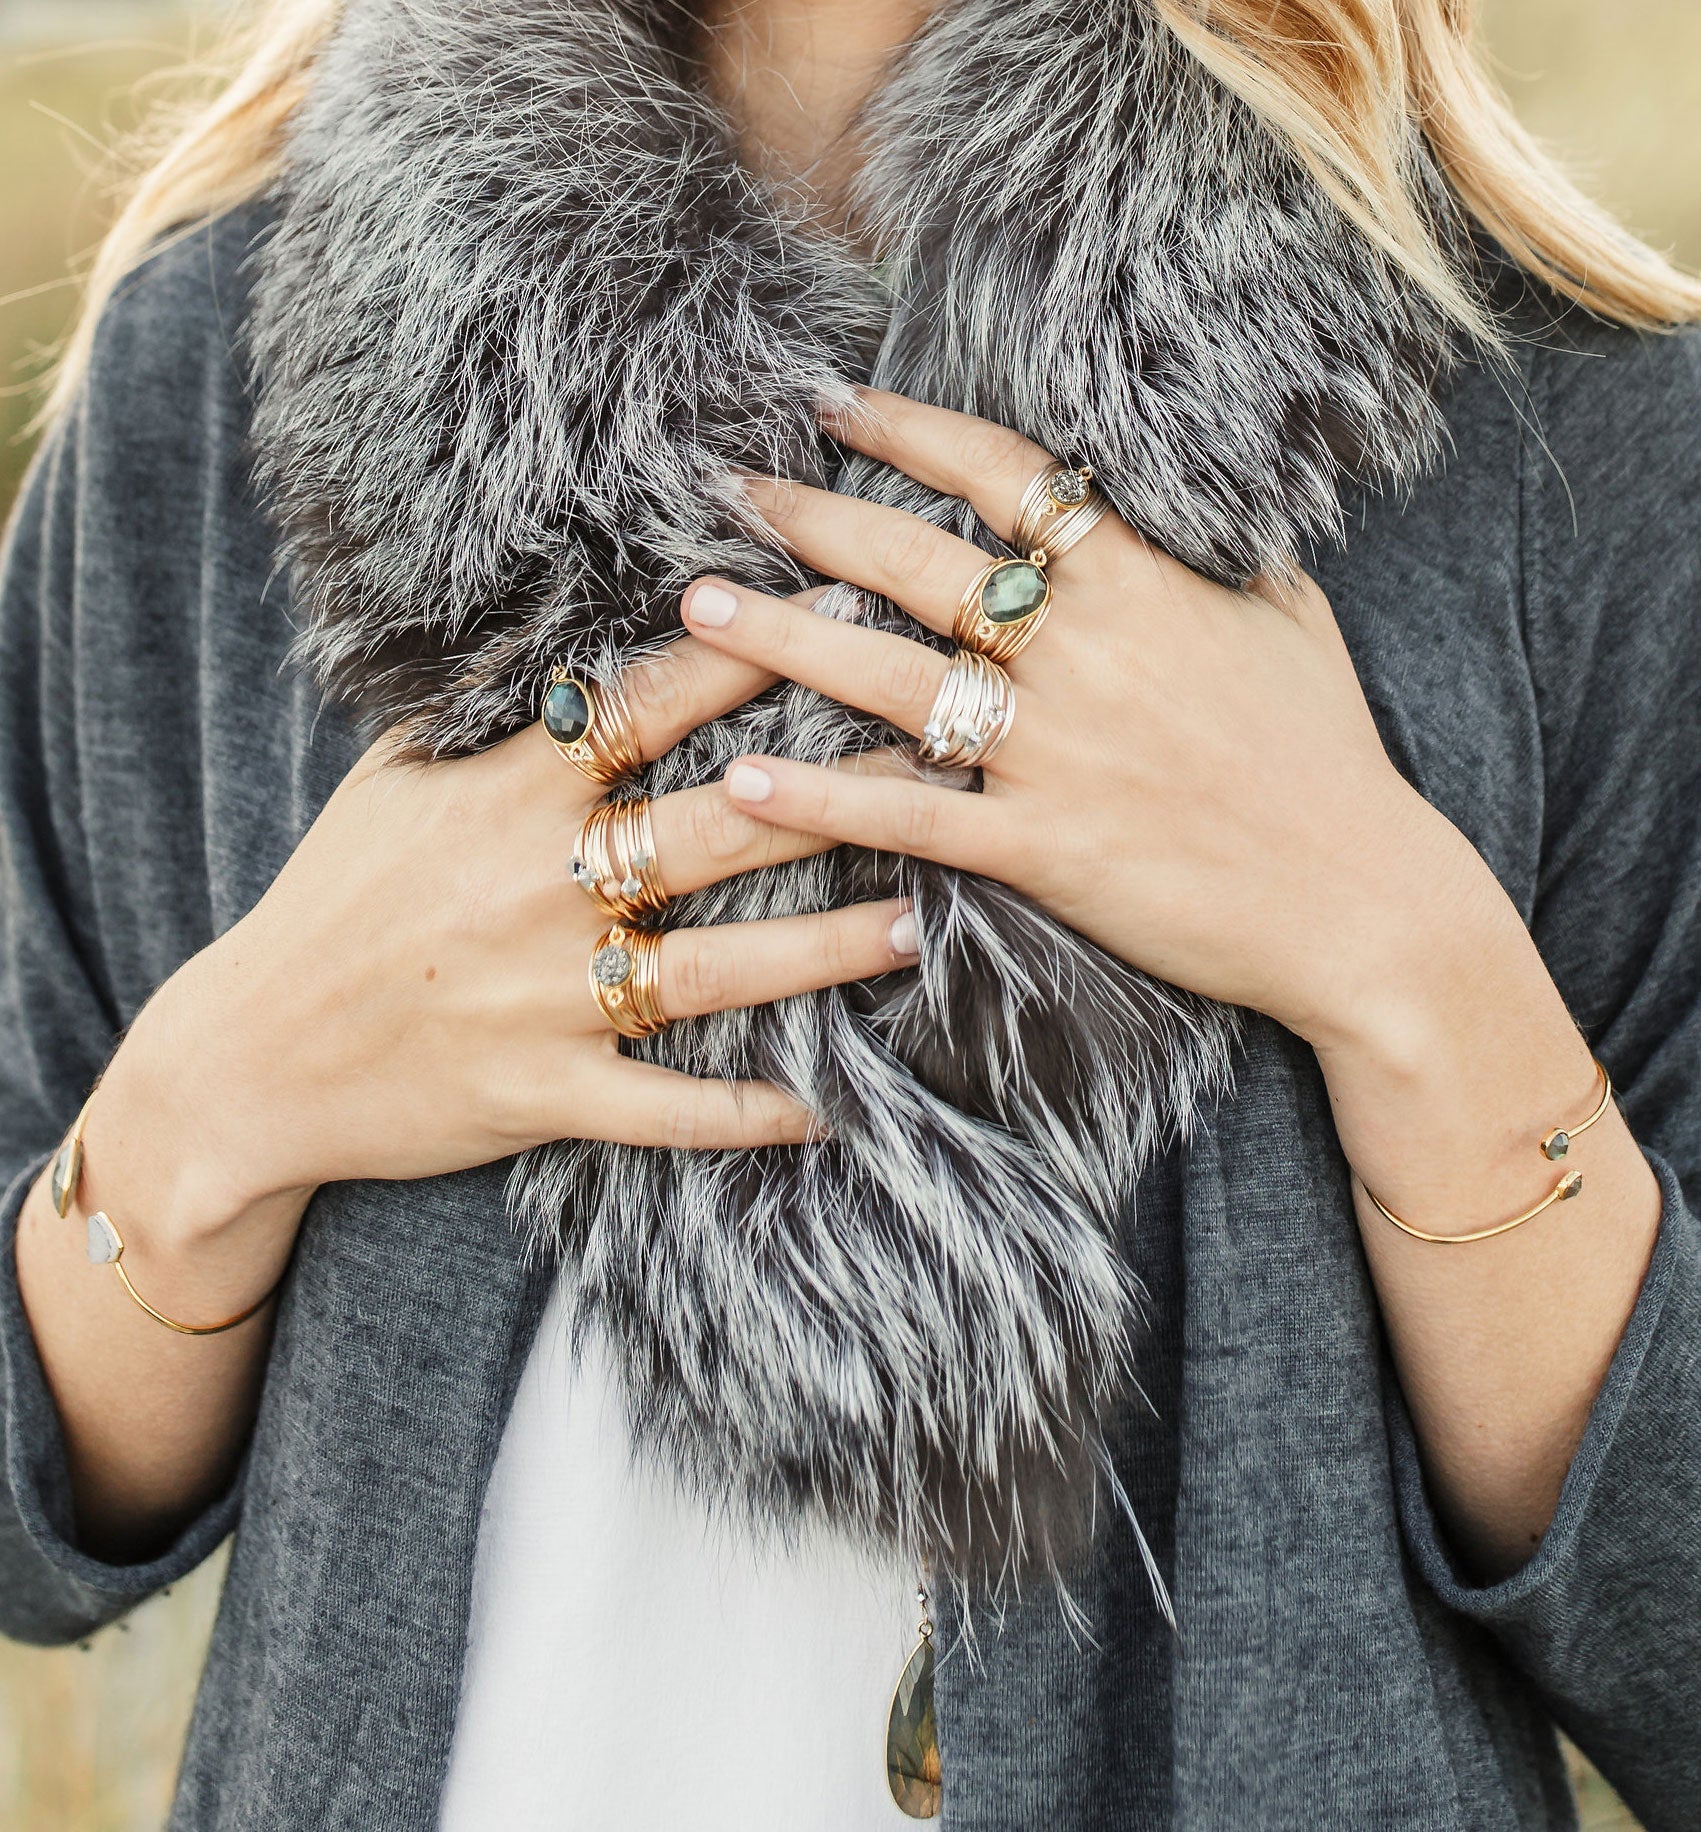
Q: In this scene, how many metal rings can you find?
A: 6